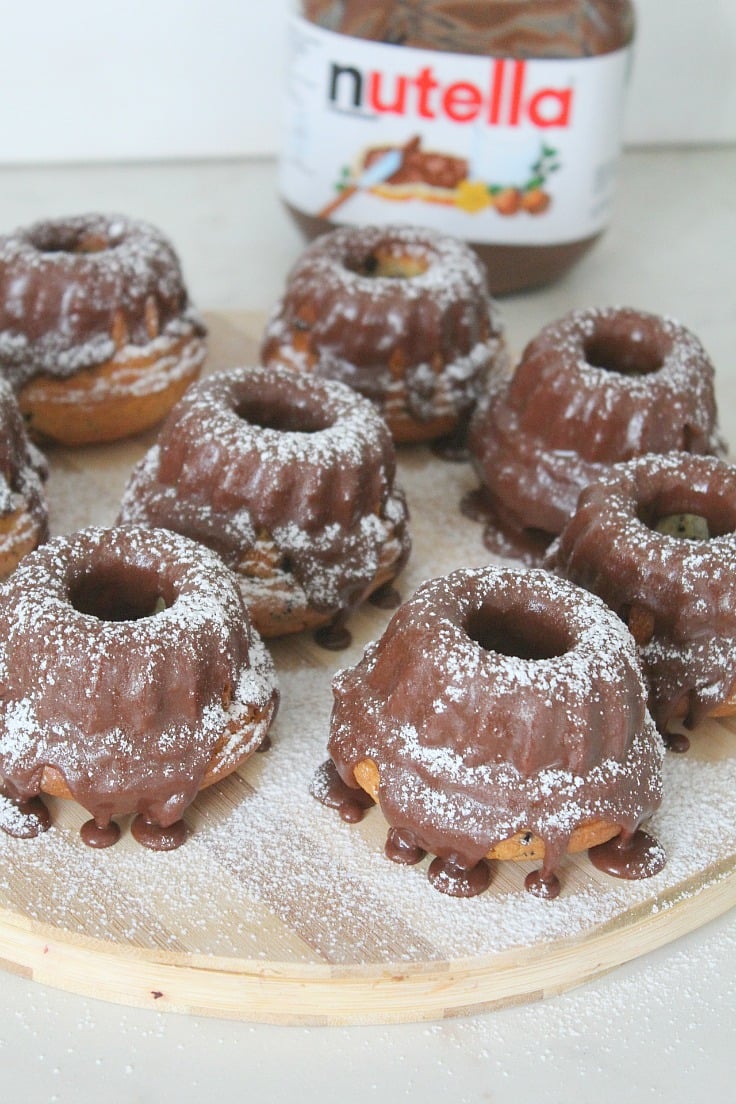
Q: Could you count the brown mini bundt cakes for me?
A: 8